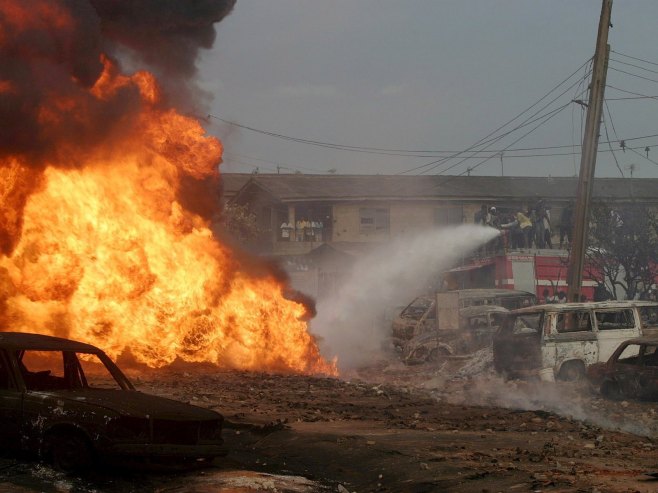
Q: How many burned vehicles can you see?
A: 5